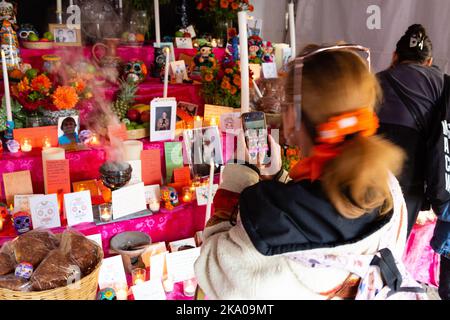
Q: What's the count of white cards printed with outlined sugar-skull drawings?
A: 2